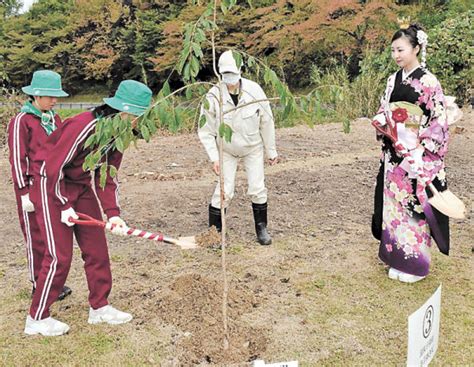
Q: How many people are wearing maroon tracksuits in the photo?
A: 2